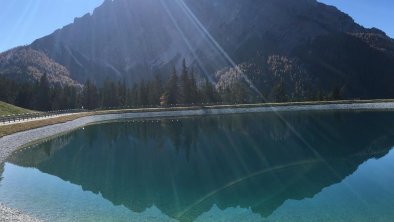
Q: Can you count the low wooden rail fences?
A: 1